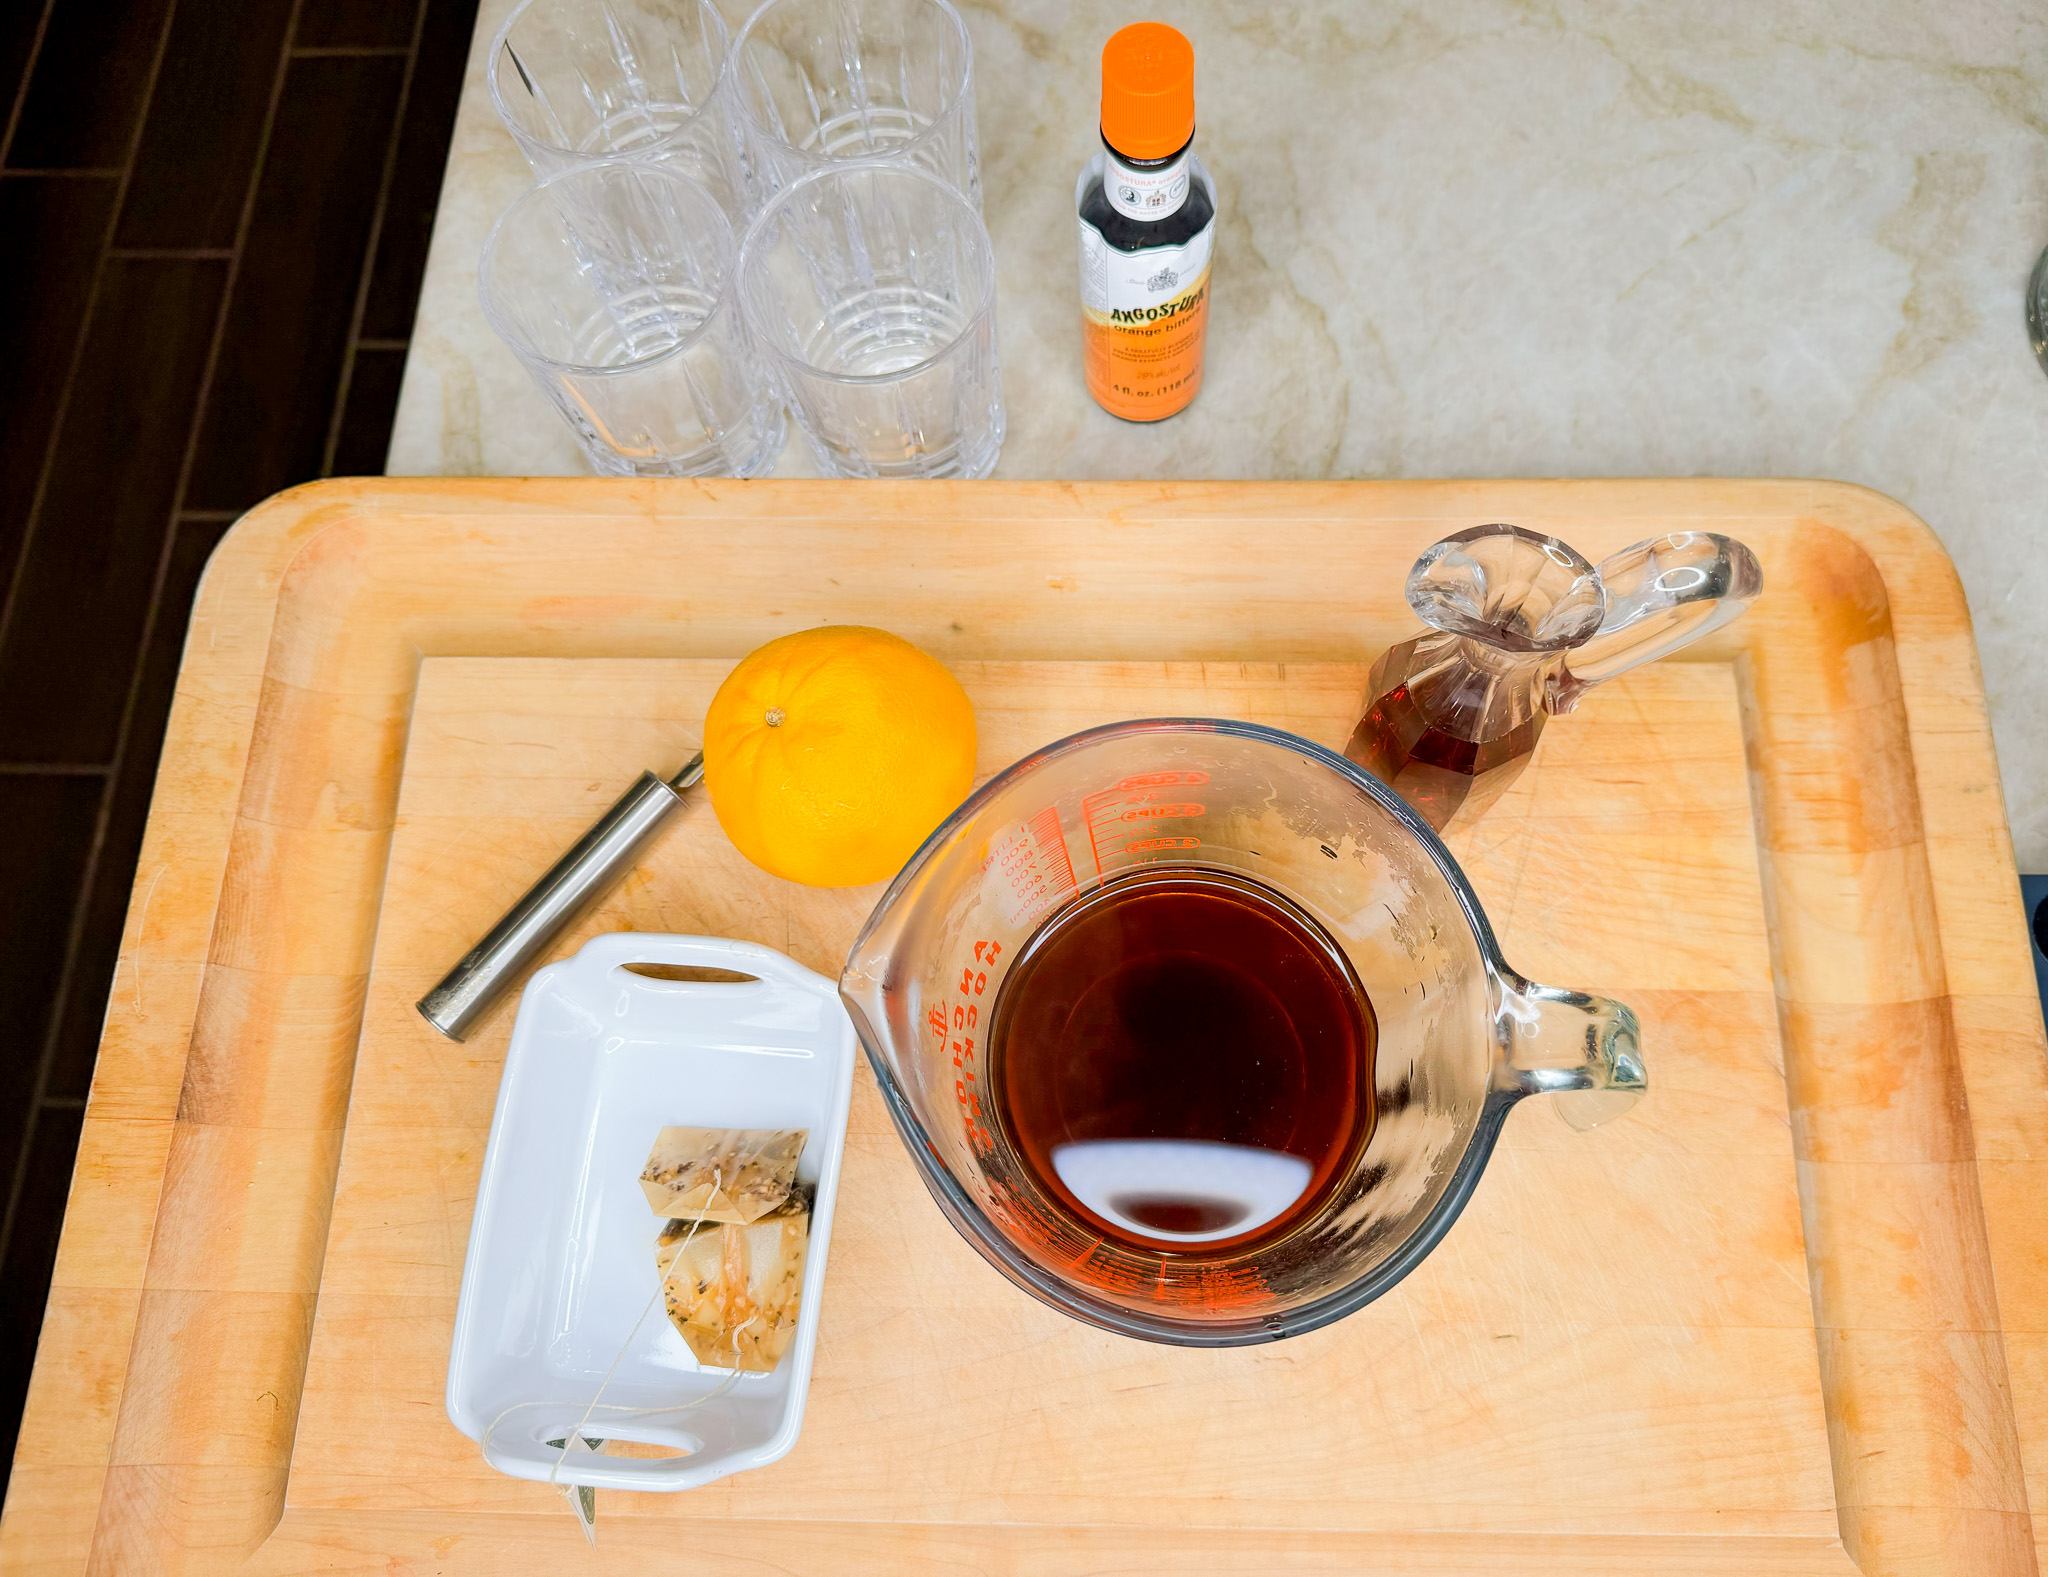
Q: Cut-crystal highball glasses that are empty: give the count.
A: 4